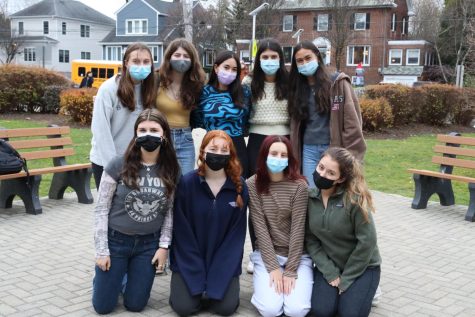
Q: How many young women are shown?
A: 9